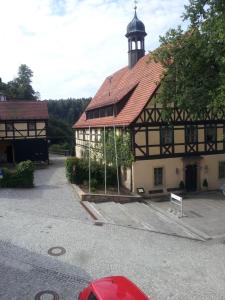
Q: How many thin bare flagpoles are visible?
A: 3